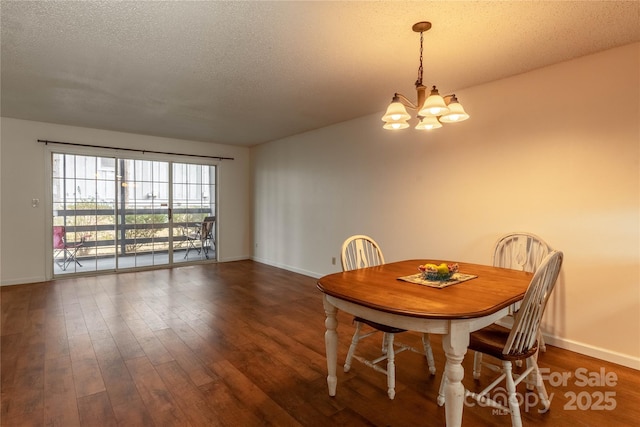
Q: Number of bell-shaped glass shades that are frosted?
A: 5